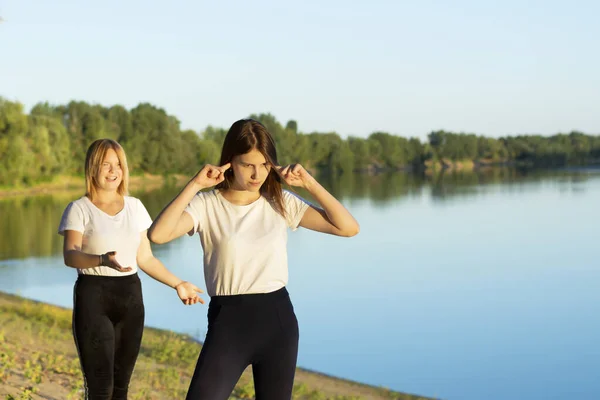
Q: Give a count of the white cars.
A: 0